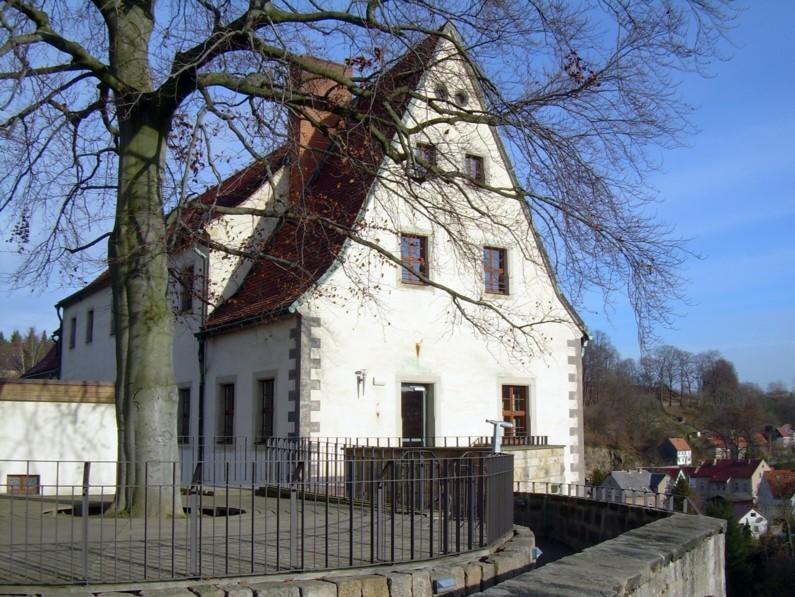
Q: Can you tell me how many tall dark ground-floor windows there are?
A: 3